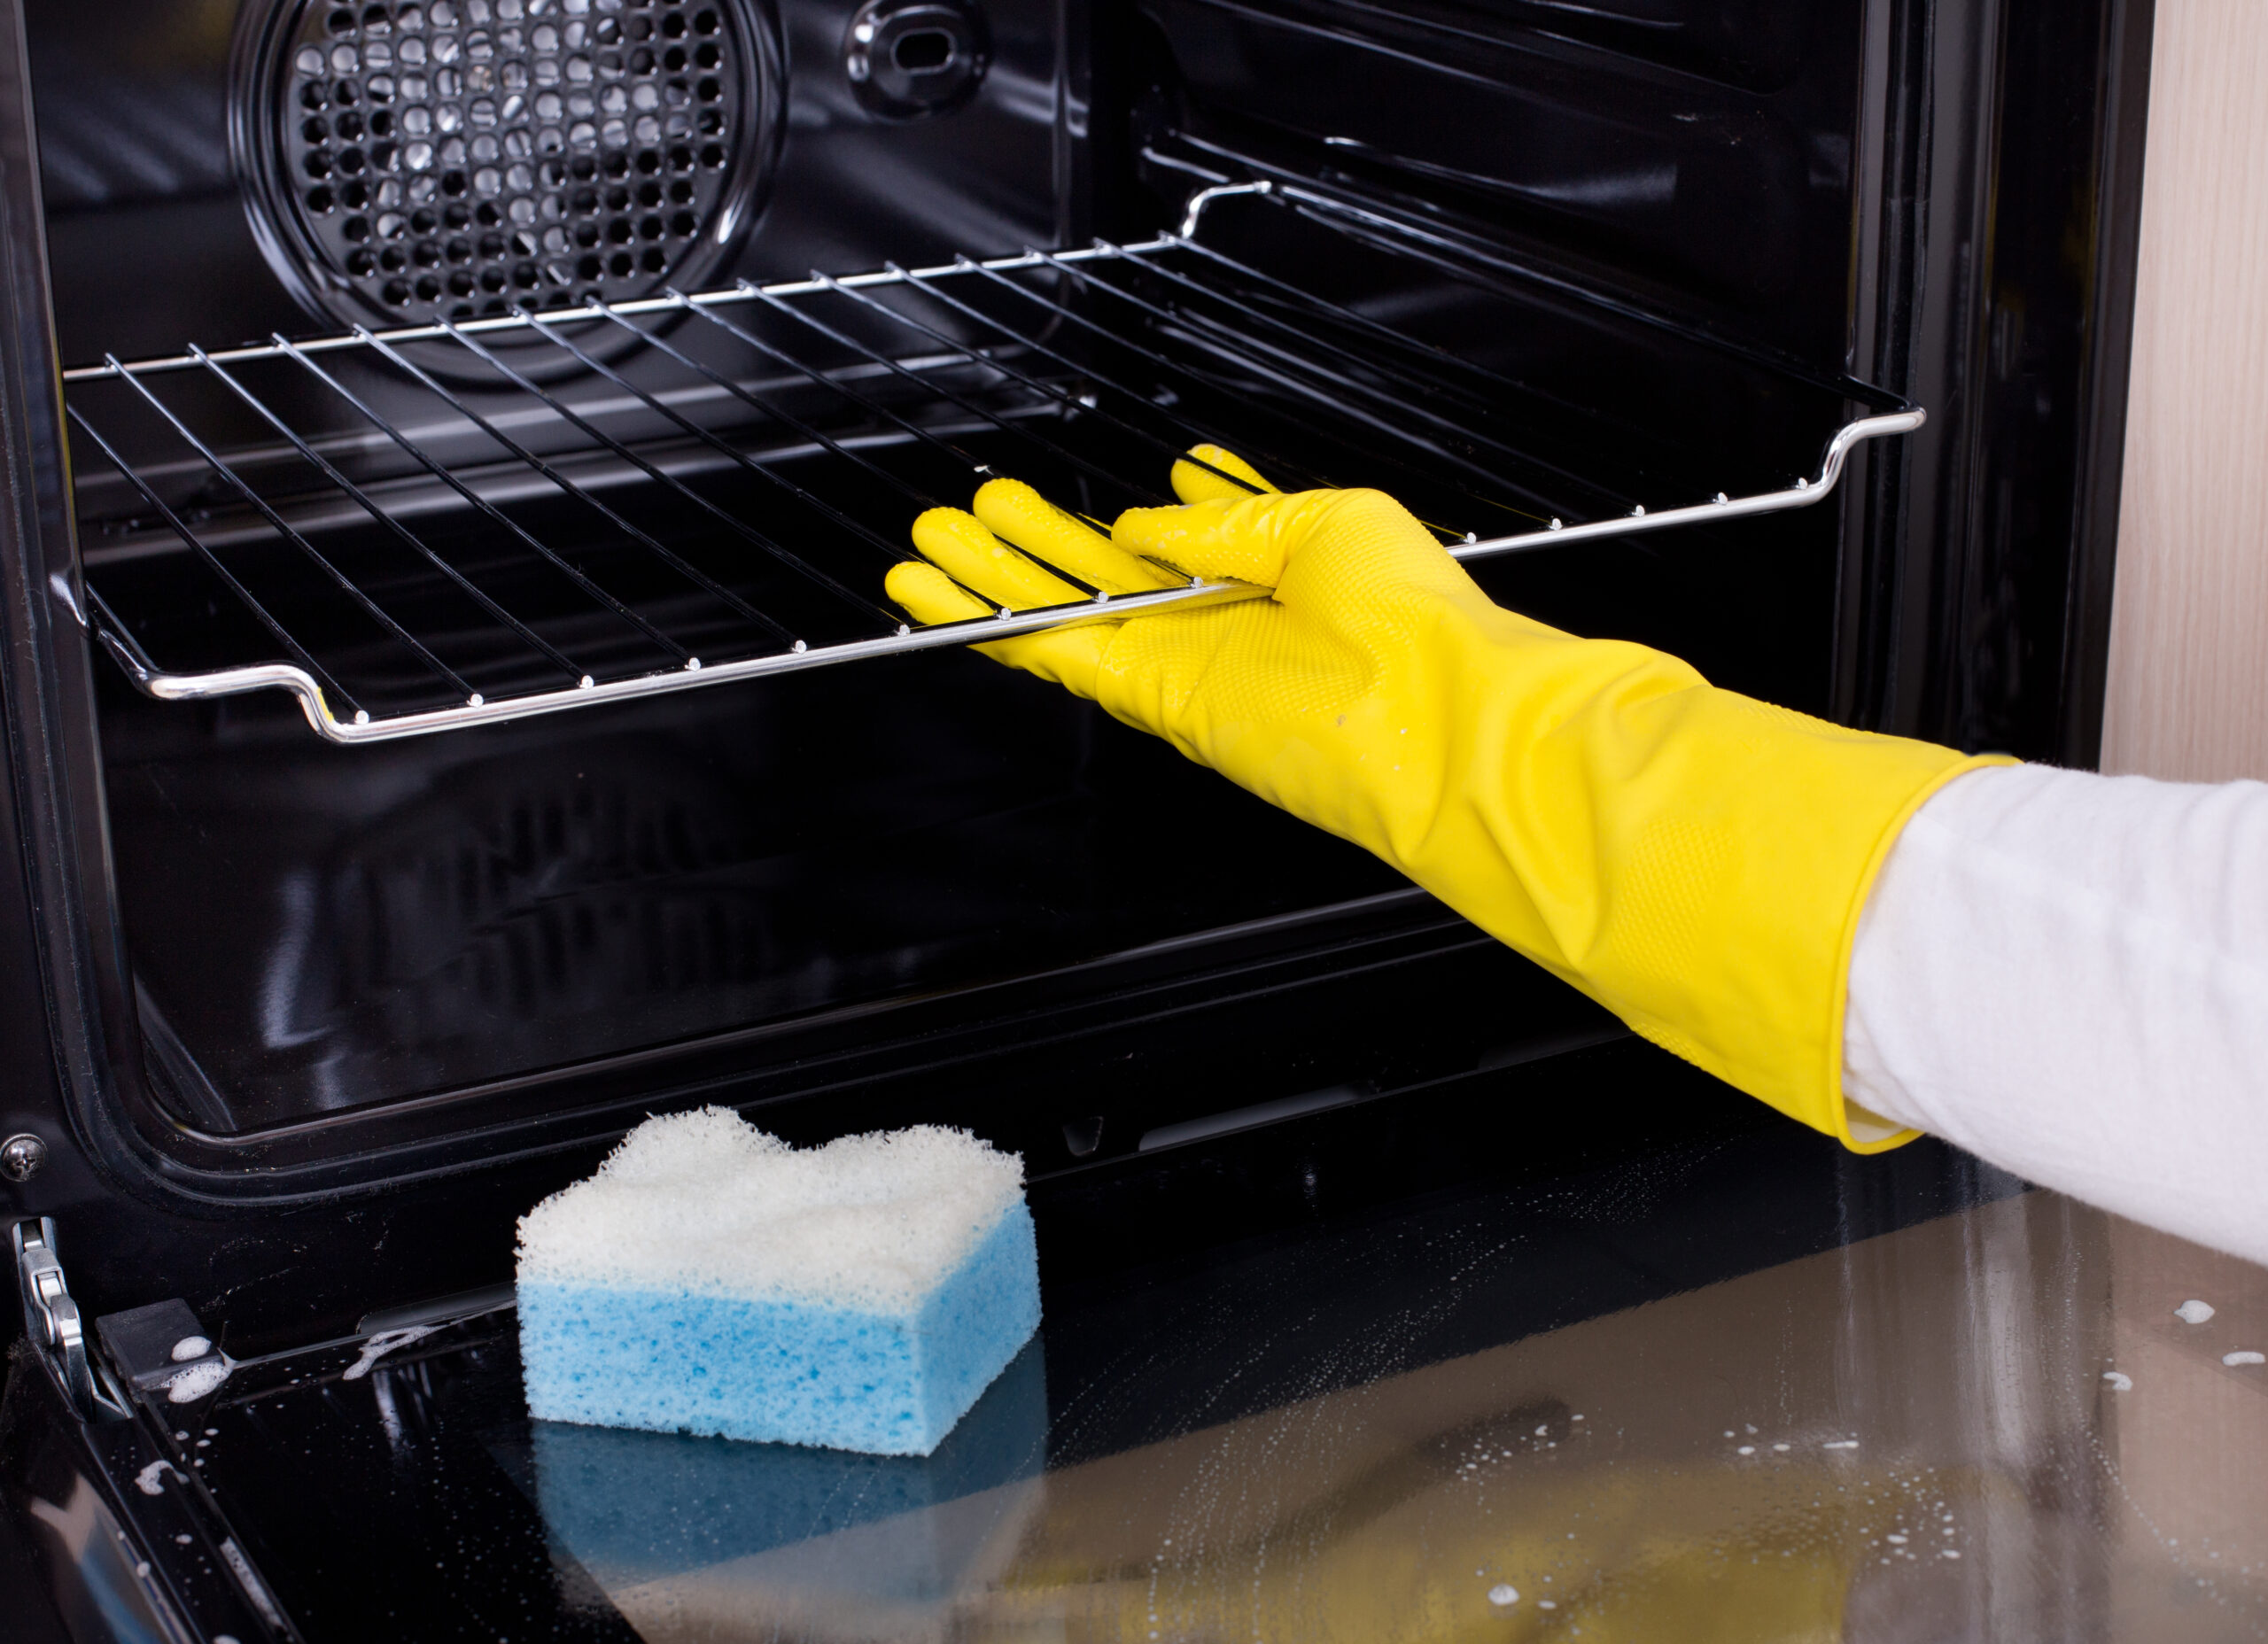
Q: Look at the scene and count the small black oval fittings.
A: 1